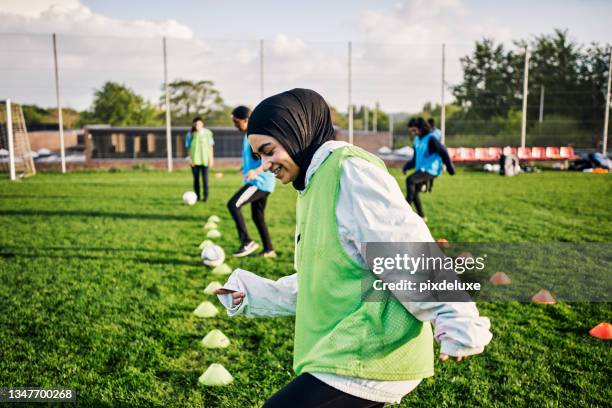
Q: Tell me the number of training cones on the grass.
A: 14